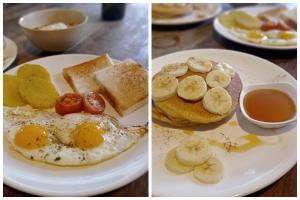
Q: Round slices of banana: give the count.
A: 10